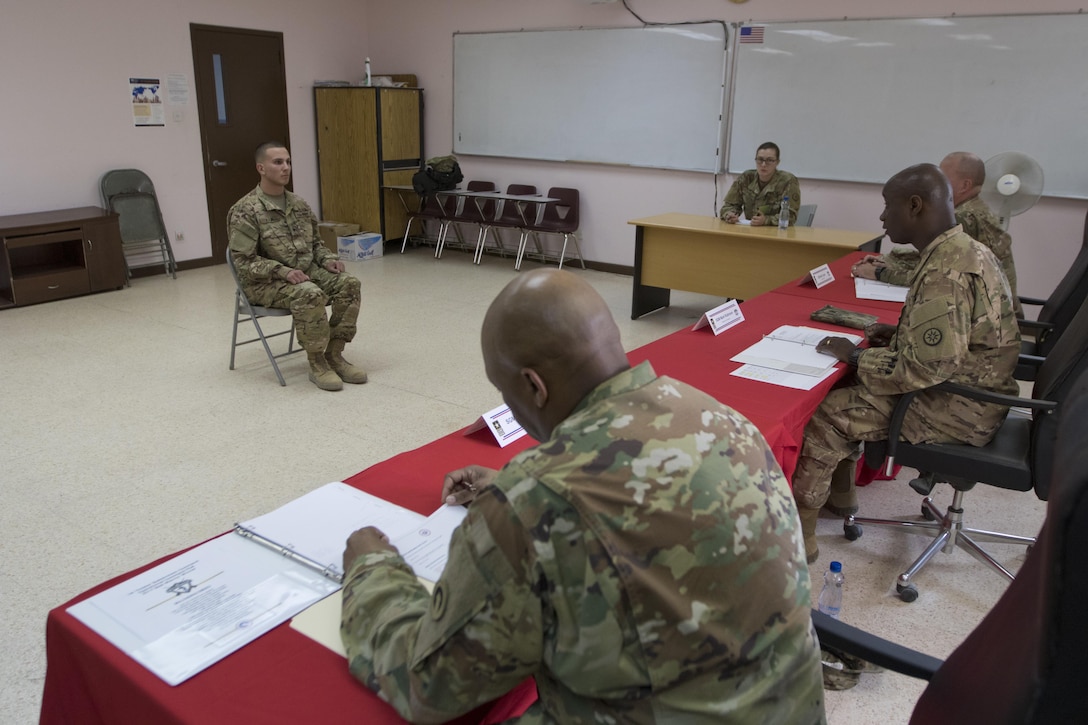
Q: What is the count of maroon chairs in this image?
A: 4